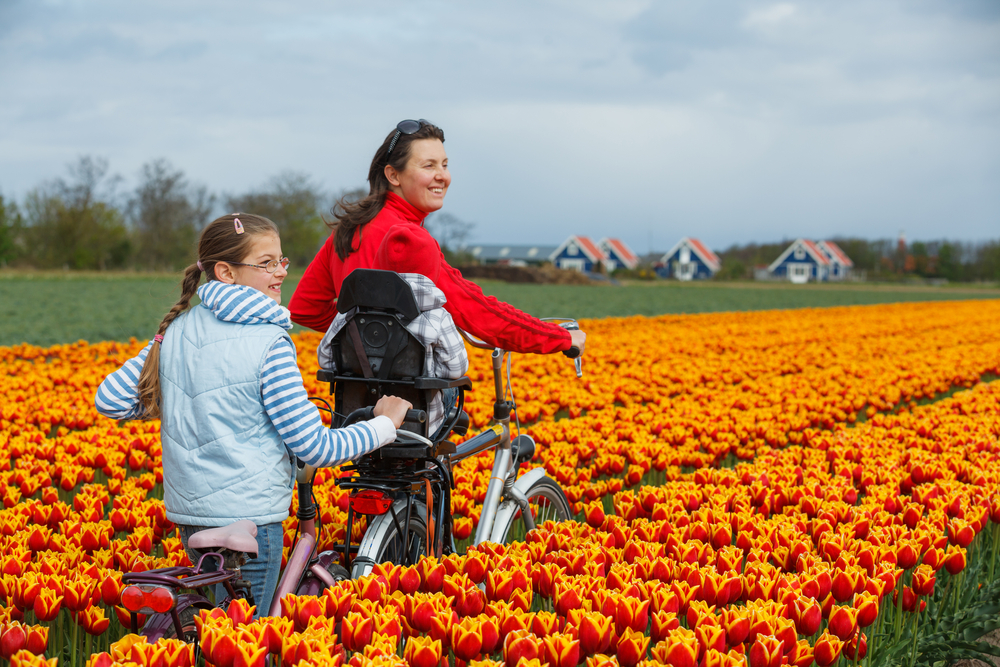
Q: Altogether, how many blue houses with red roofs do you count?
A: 5